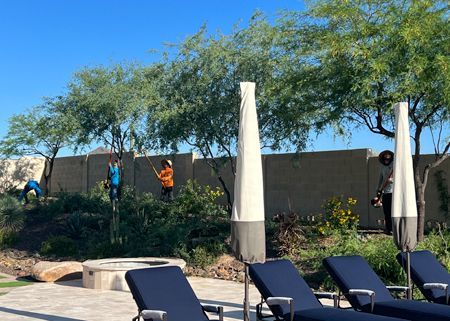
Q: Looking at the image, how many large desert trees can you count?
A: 4